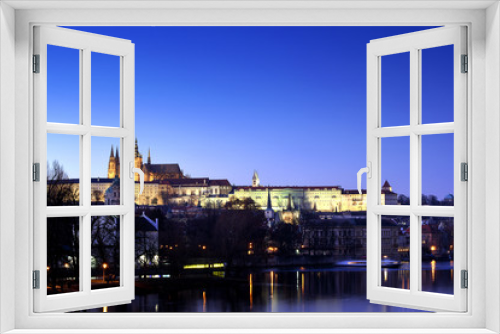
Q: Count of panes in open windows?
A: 12